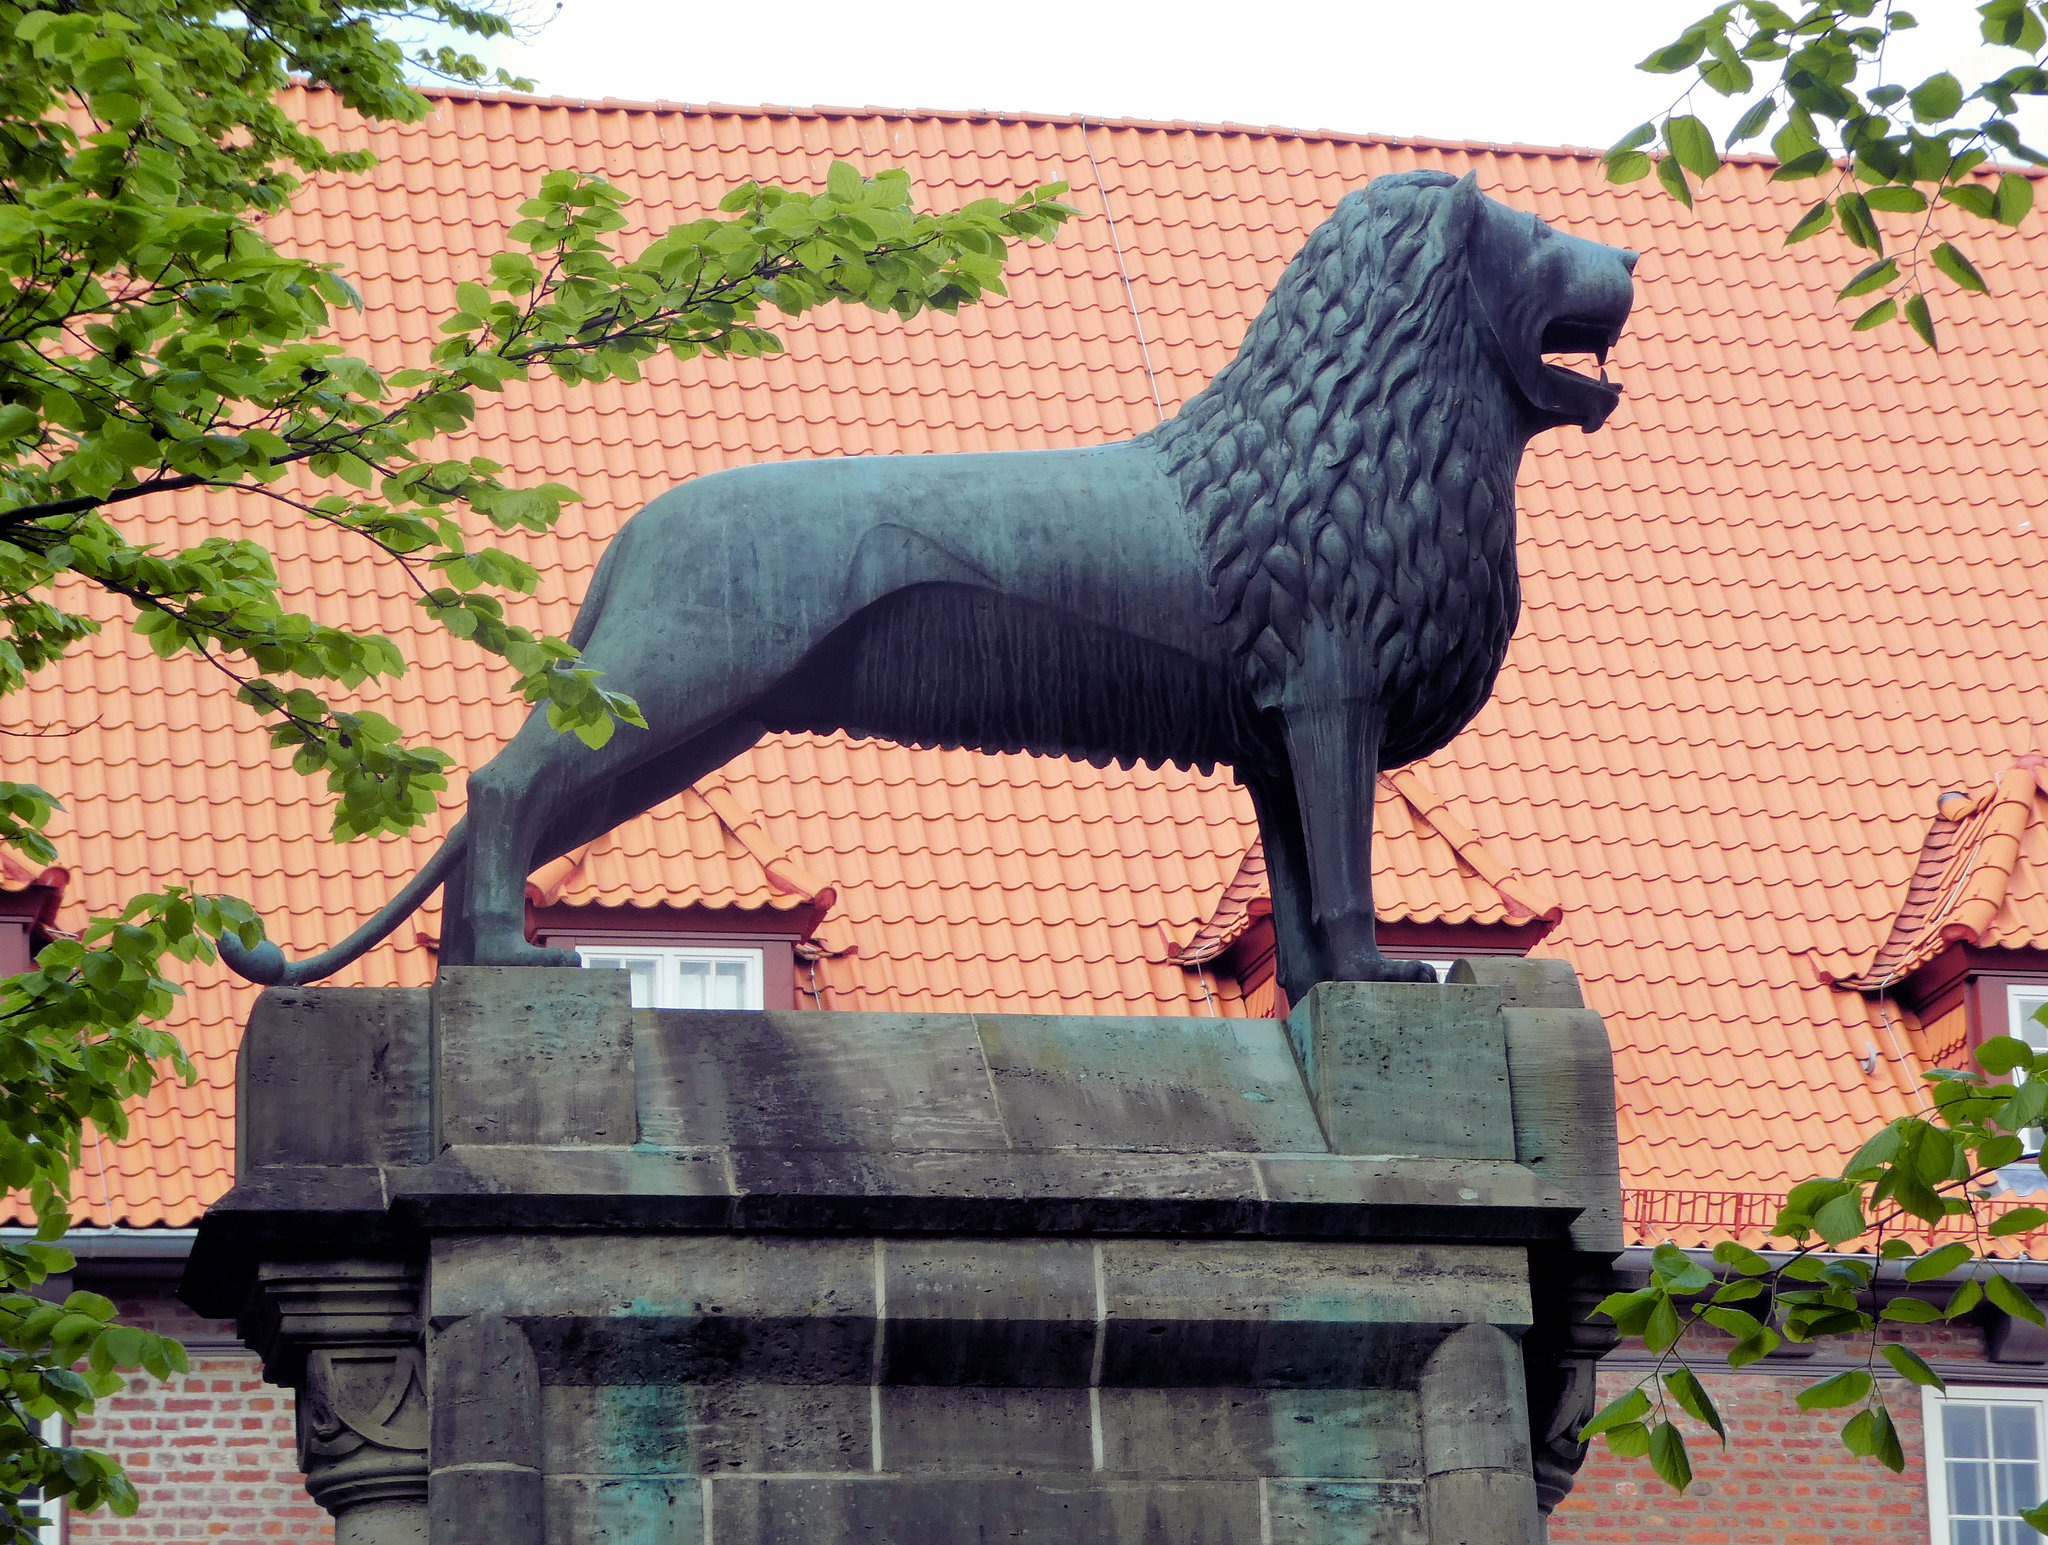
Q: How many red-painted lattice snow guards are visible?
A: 1